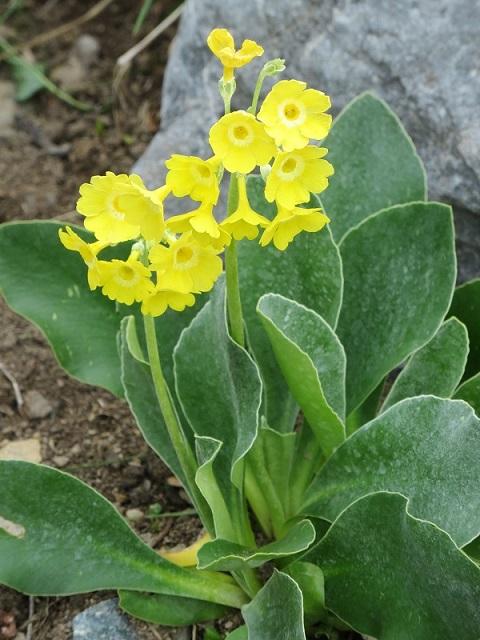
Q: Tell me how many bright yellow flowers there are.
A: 14